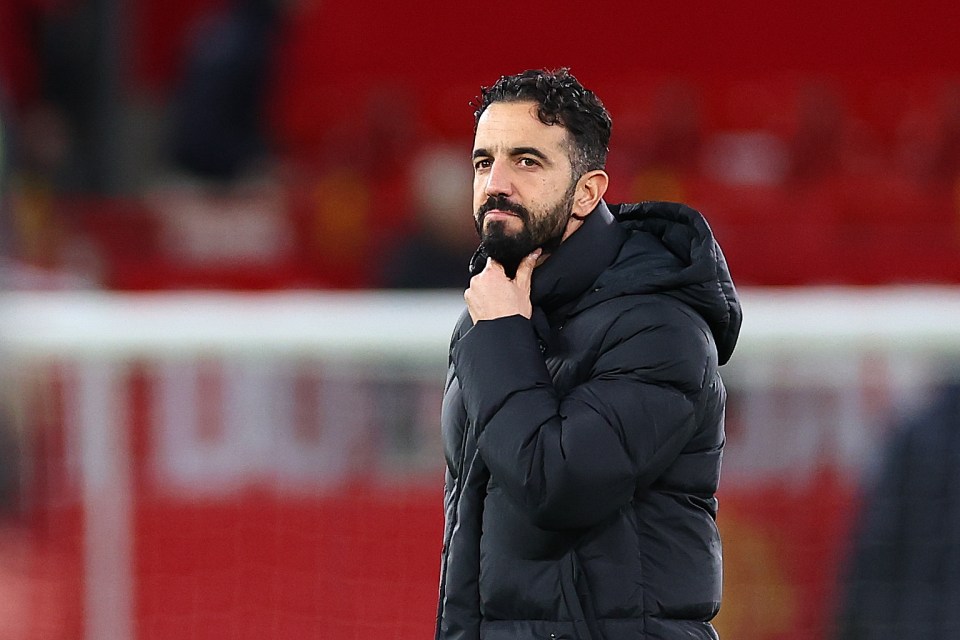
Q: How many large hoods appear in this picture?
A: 1